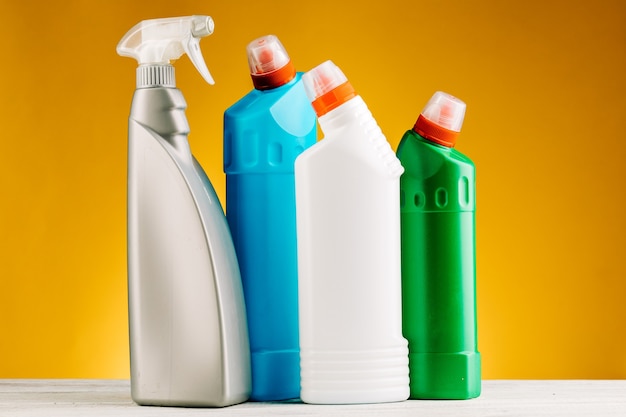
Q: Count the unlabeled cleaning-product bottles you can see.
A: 4